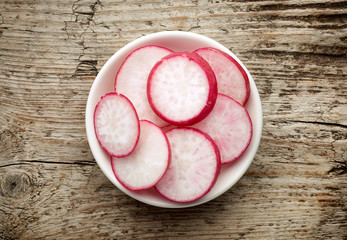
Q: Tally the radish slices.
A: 7